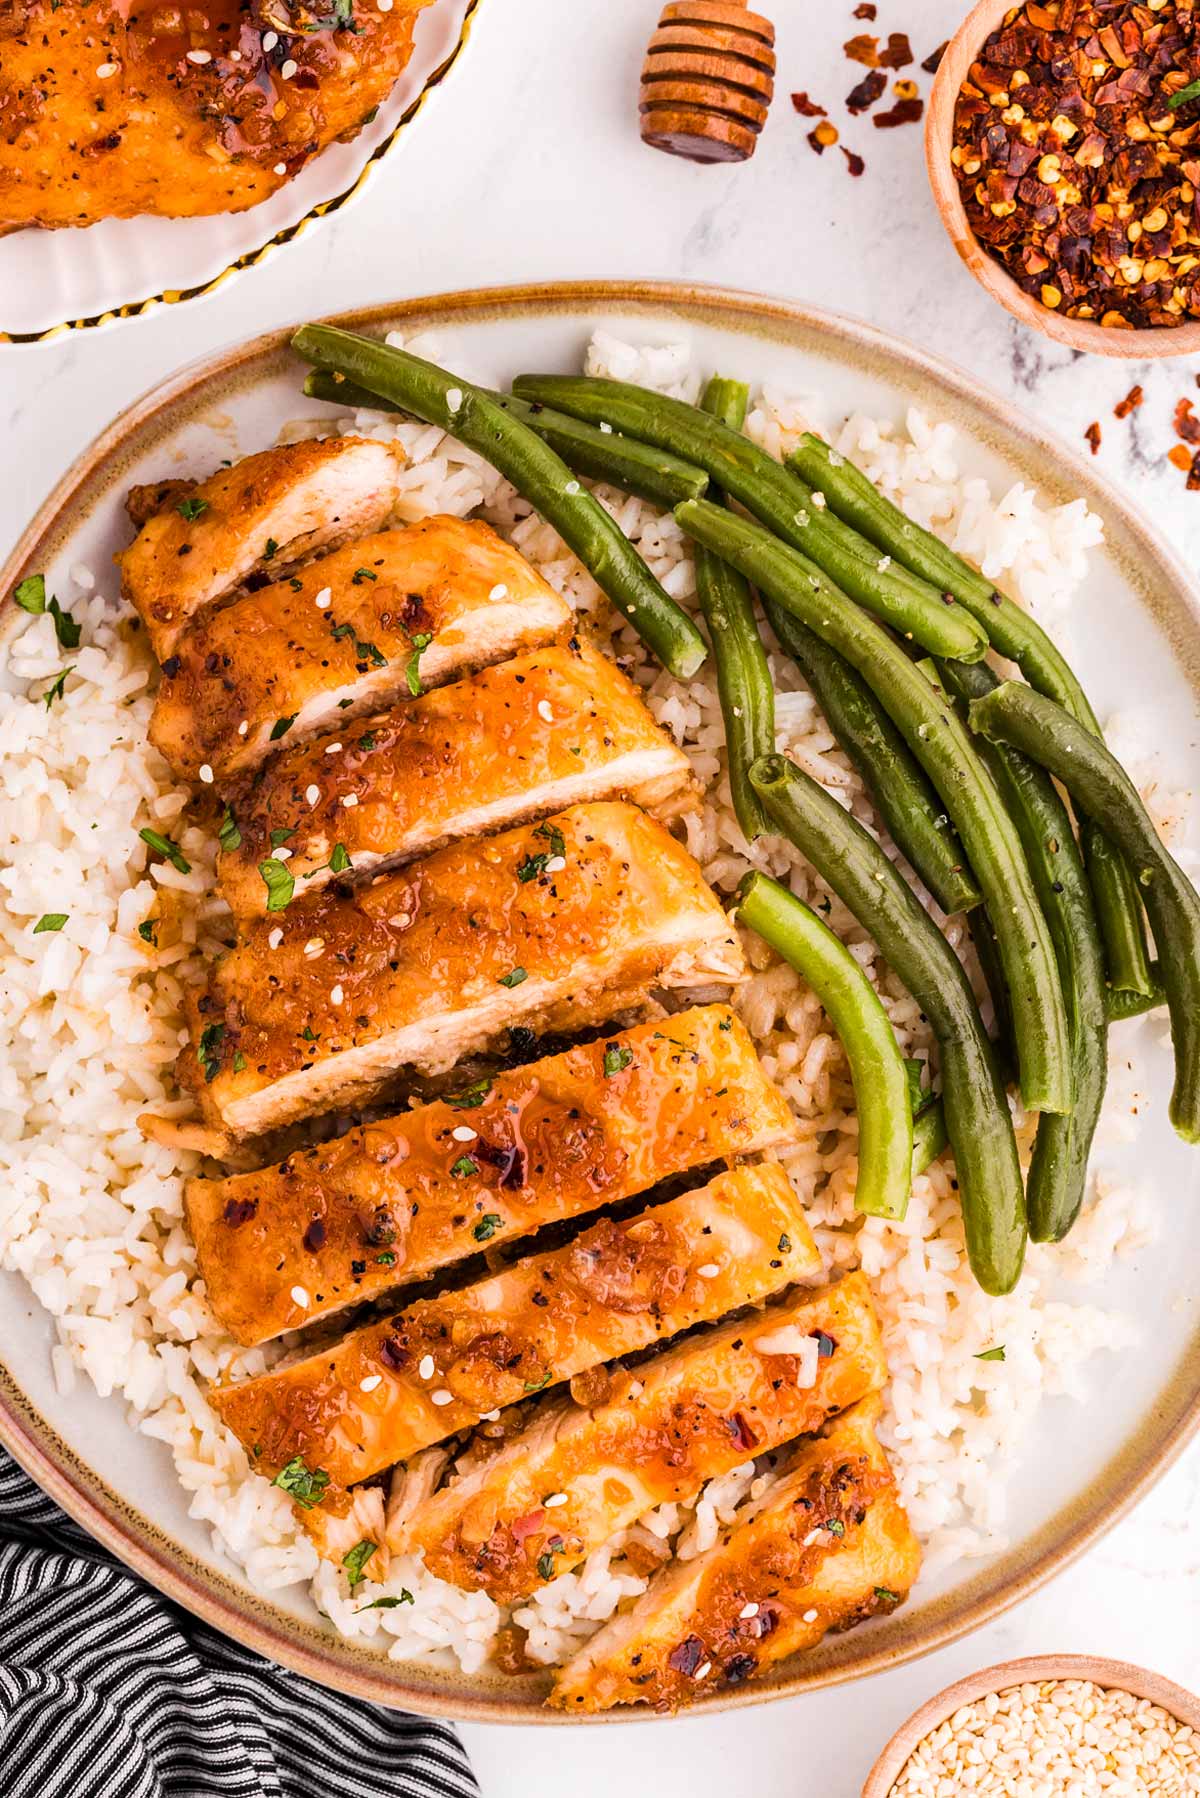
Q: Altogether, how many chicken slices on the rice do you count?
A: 8